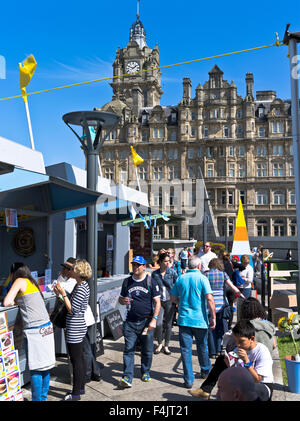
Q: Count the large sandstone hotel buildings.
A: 1